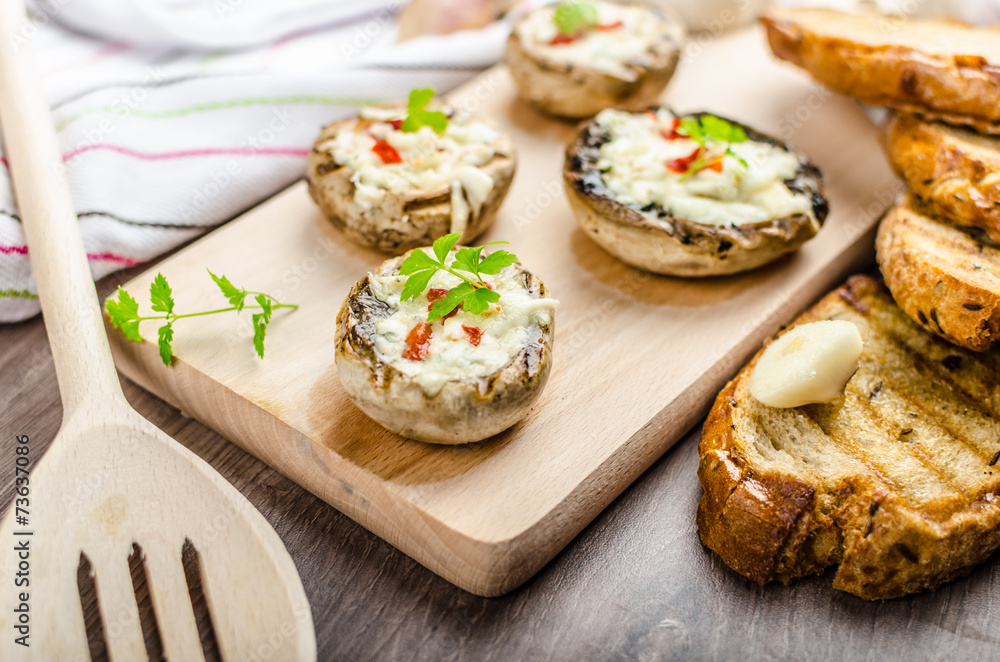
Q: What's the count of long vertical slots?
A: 3